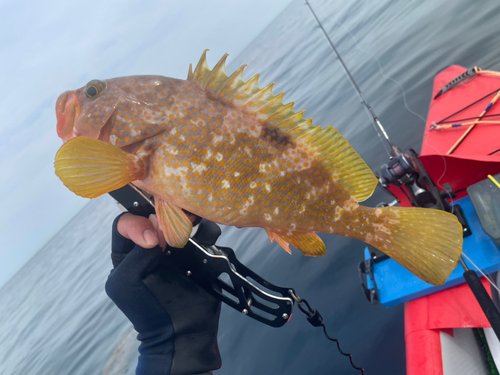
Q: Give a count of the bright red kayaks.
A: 1